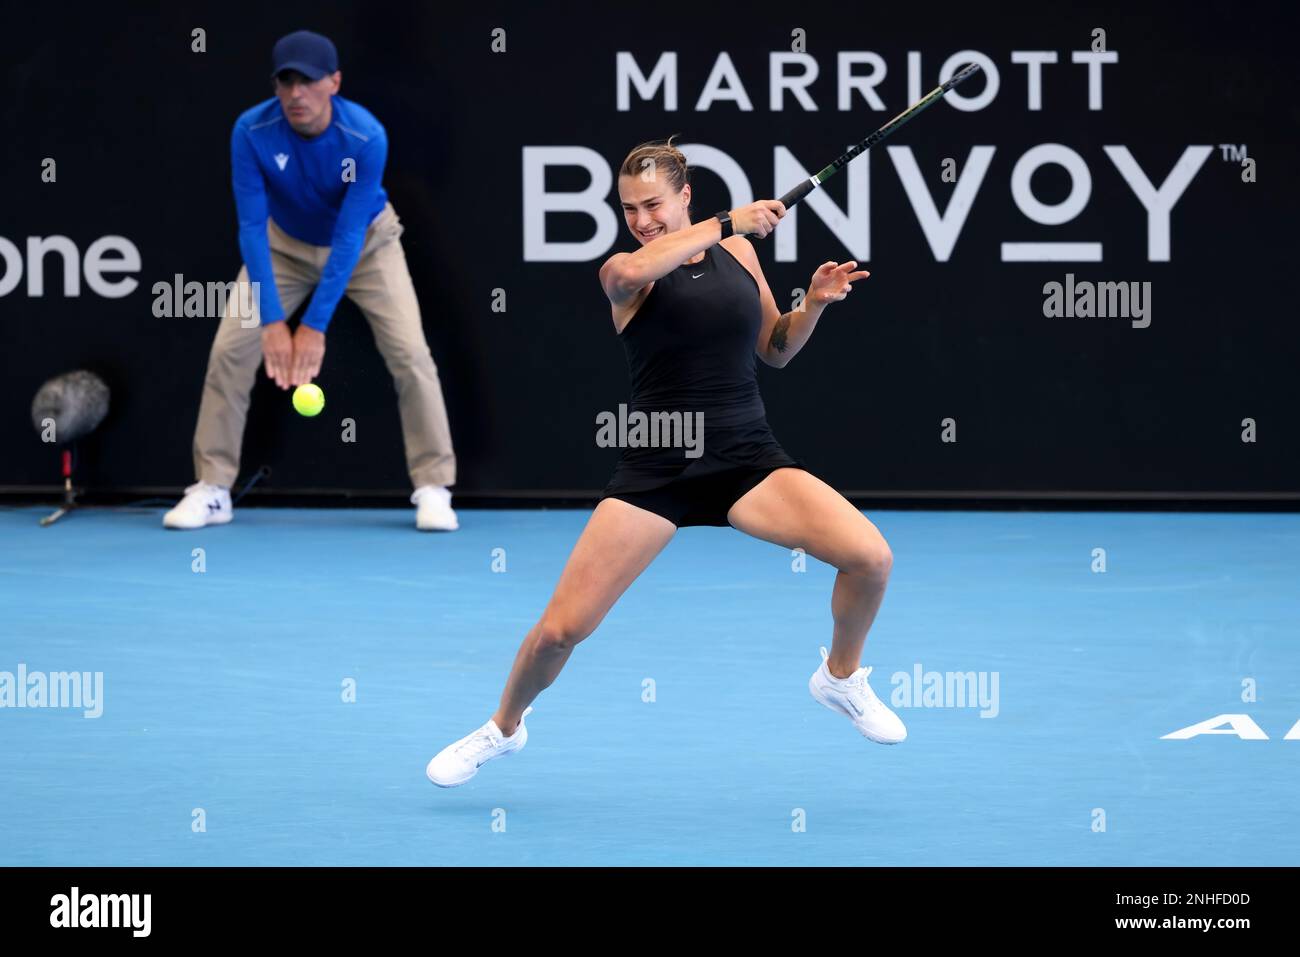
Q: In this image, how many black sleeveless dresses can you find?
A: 1